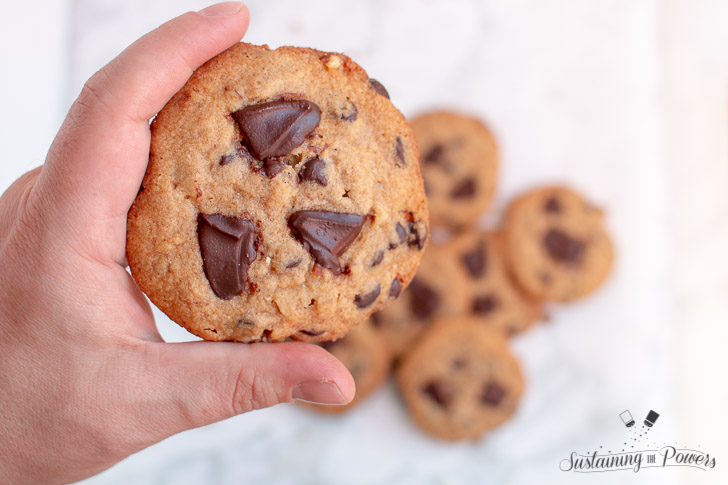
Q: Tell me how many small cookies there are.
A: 6